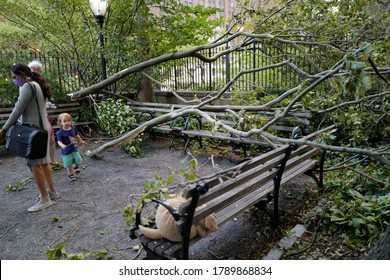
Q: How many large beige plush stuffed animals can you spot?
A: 1